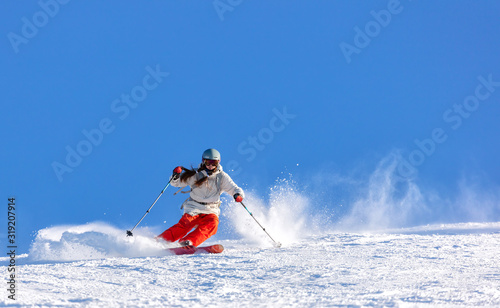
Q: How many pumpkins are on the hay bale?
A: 0